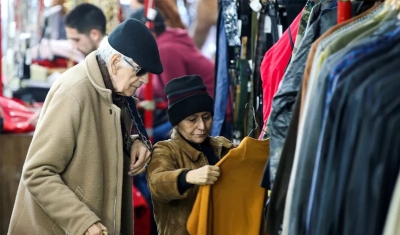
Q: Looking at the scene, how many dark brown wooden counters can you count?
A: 1